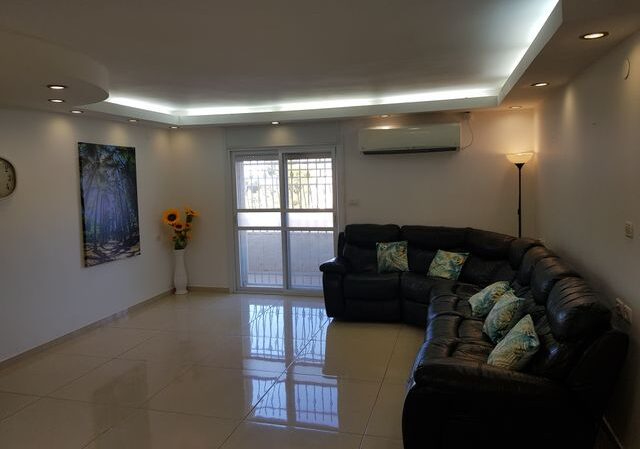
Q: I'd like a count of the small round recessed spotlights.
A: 10